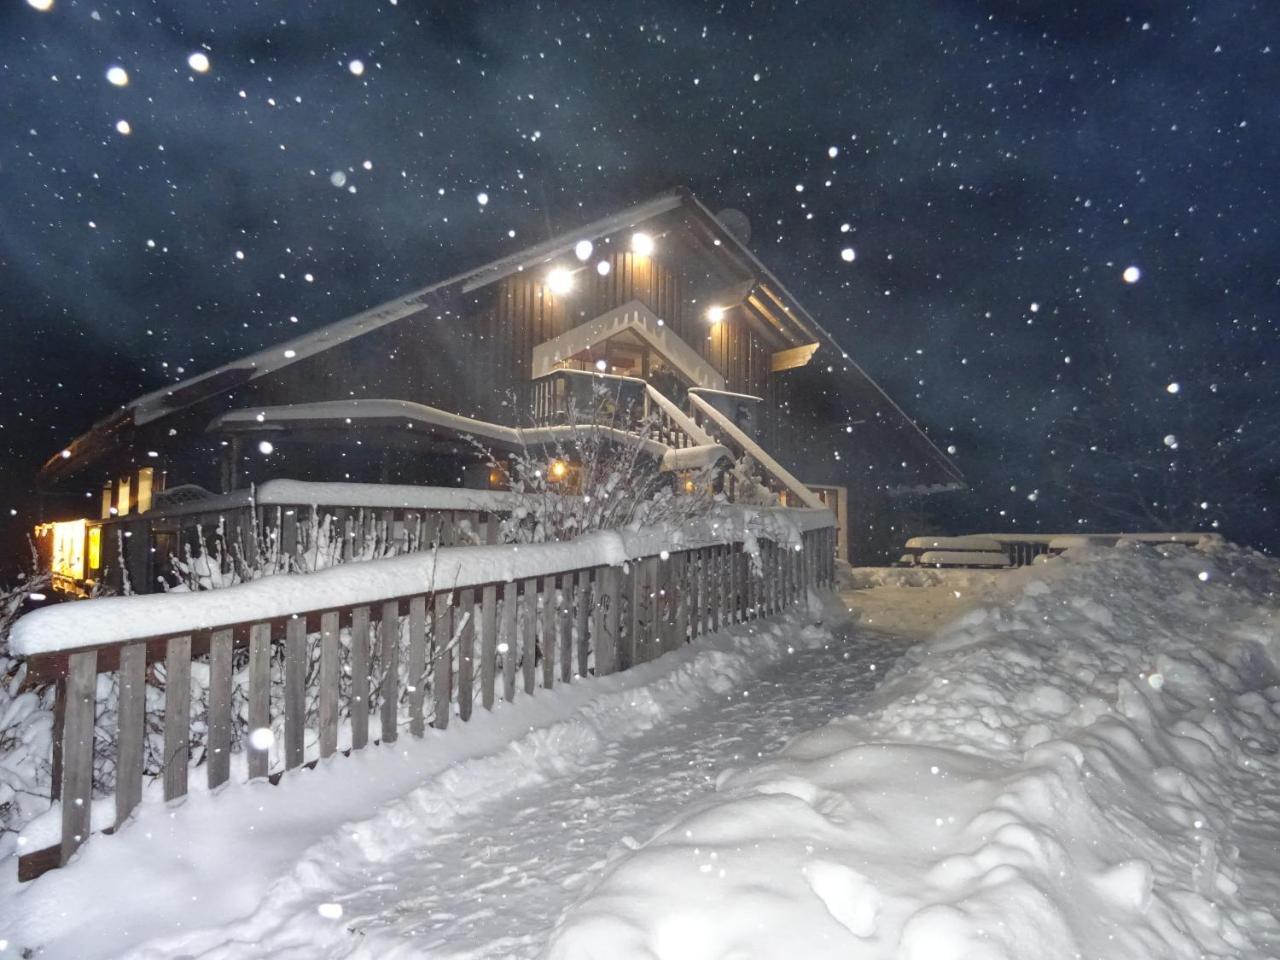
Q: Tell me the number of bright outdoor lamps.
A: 3